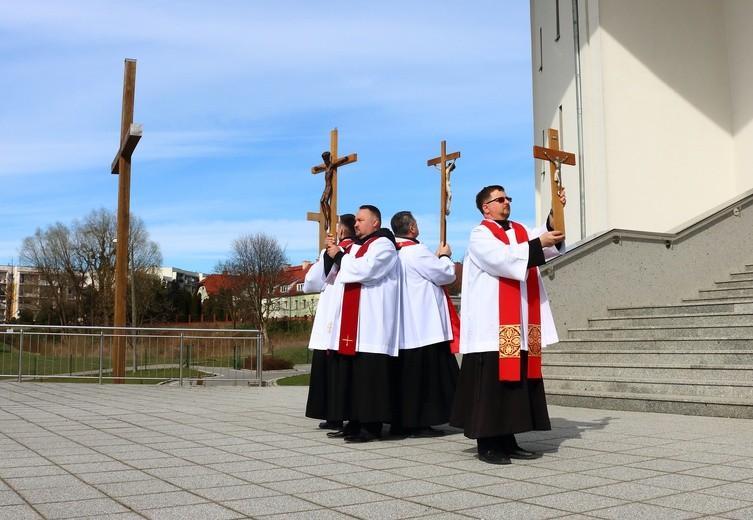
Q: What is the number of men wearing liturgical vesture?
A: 4